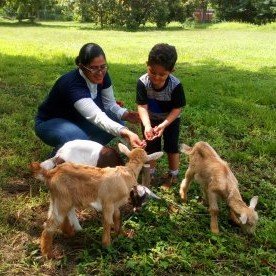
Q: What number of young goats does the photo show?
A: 3